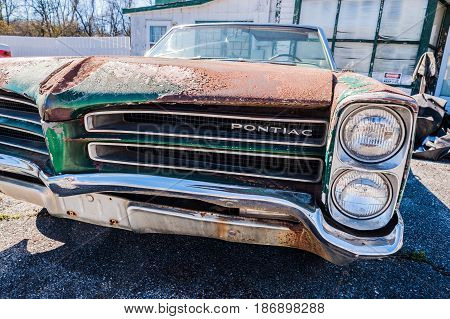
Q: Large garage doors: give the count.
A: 1